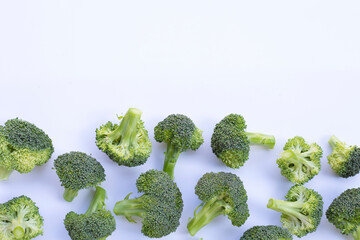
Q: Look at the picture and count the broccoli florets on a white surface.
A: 14